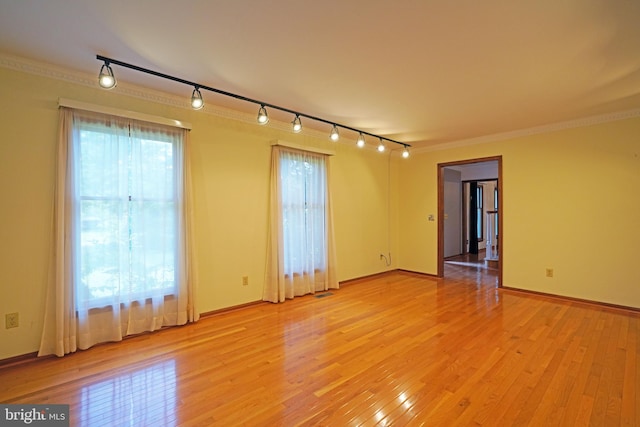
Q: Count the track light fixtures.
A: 8